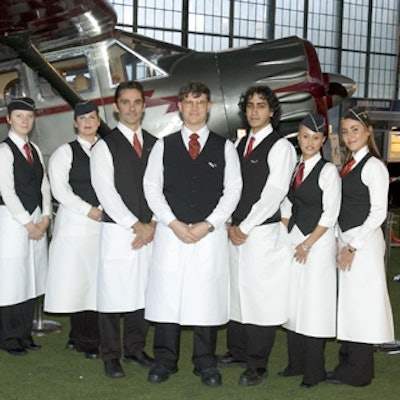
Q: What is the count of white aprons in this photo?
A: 7